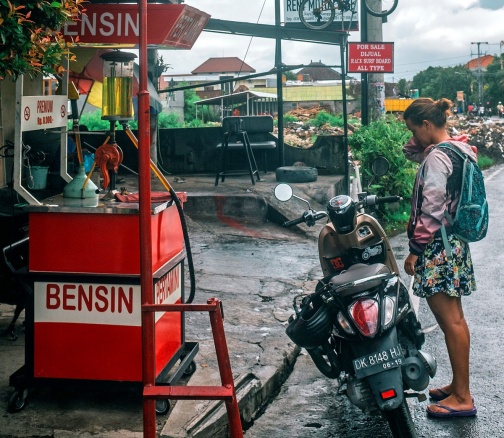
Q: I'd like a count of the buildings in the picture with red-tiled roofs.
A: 2